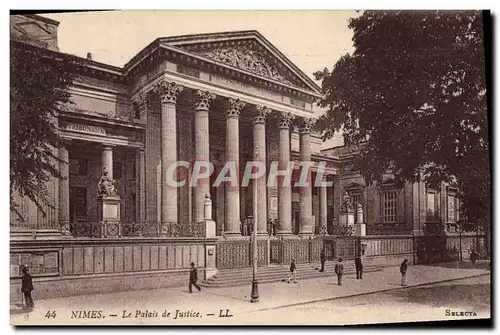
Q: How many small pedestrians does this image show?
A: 8